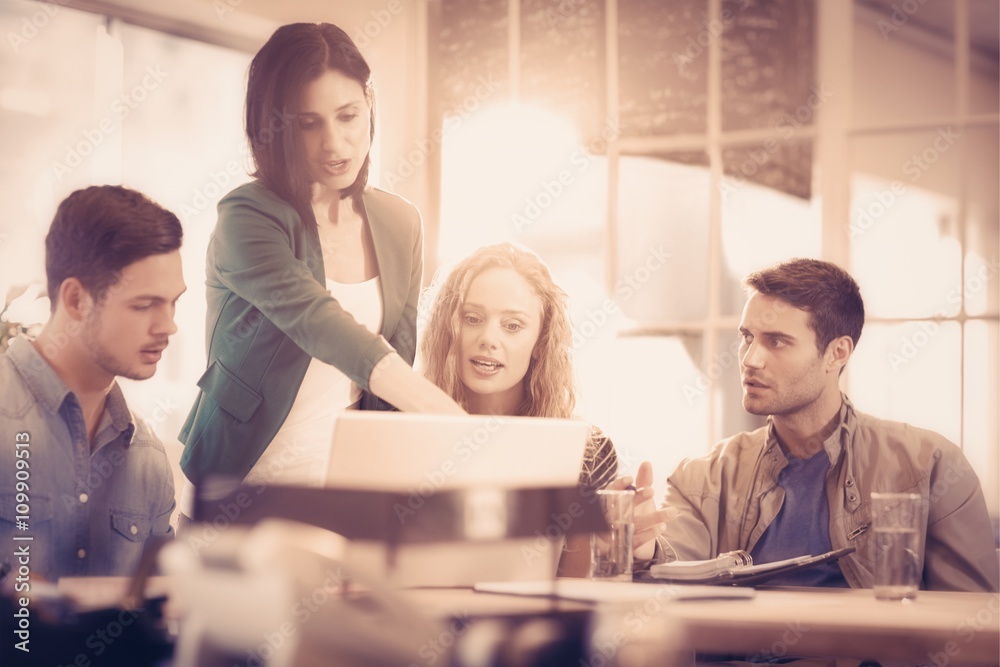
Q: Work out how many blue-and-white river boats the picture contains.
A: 0